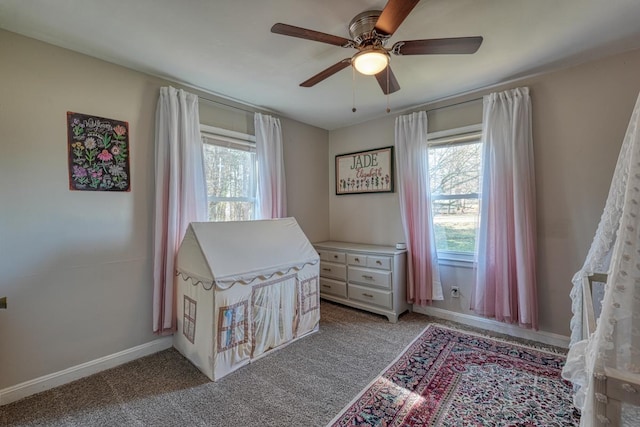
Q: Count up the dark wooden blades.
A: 5